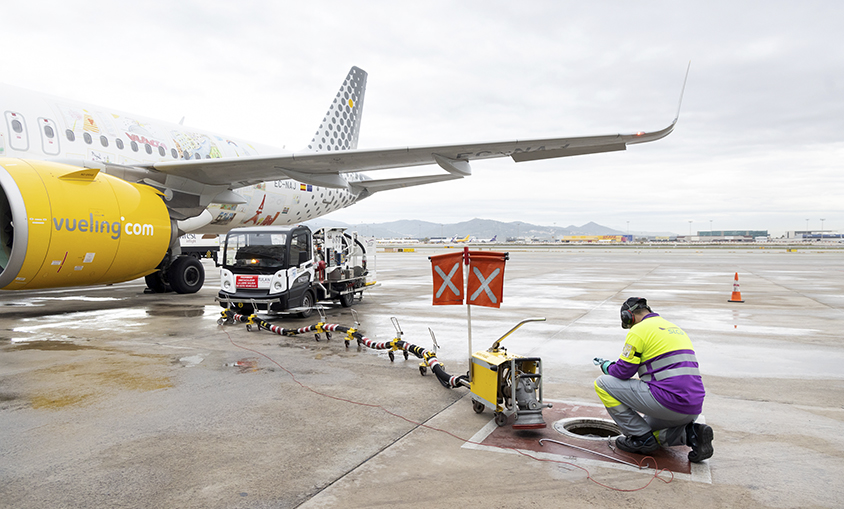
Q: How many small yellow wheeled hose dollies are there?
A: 6